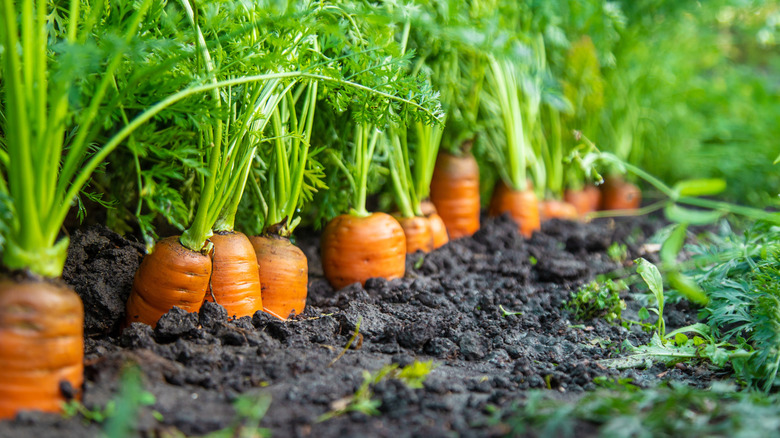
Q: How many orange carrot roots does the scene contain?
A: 12